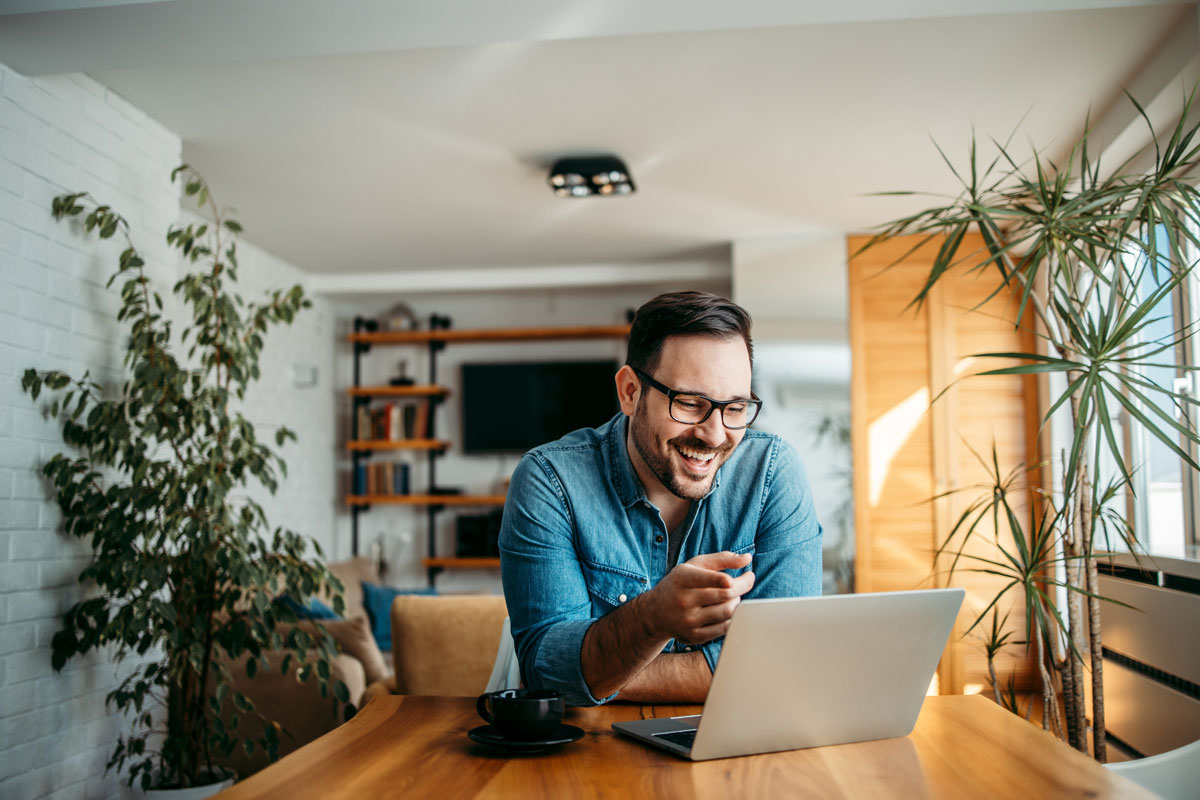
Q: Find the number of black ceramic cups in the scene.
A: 1